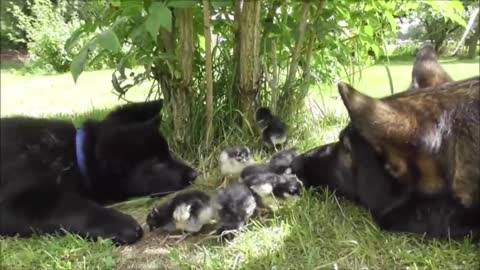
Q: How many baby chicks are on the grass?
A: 7